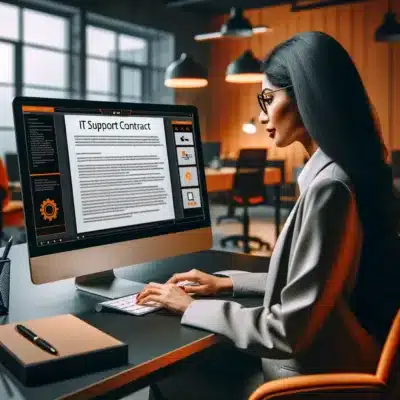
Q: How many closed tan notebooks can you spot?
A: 1